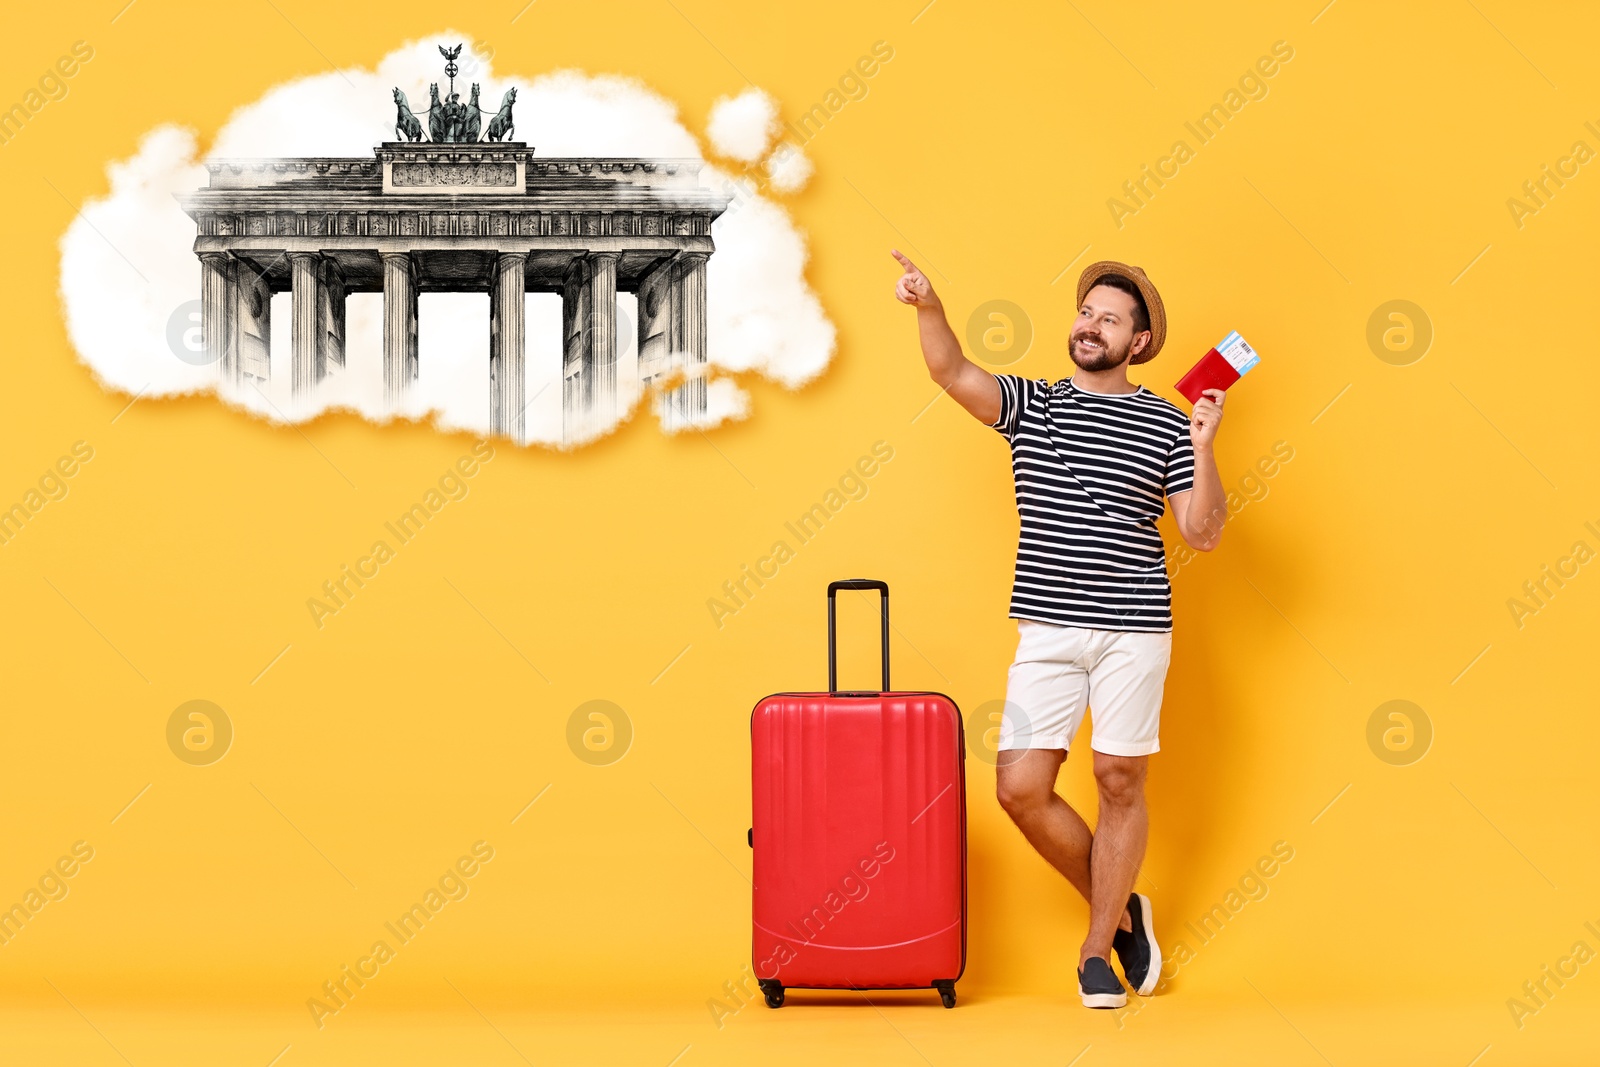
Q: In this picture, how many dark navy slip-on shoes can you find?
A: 2